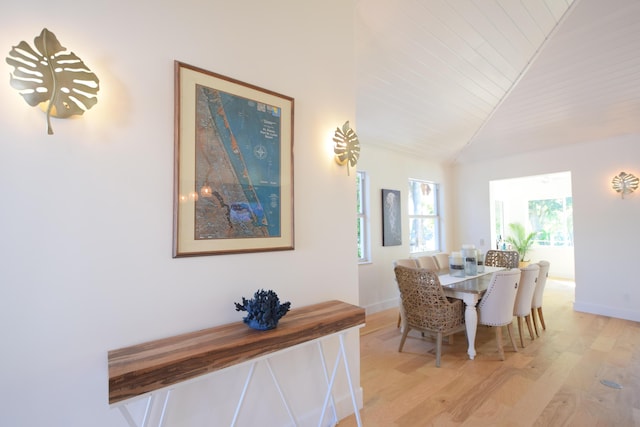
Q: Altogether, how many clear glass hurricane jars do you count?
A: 3